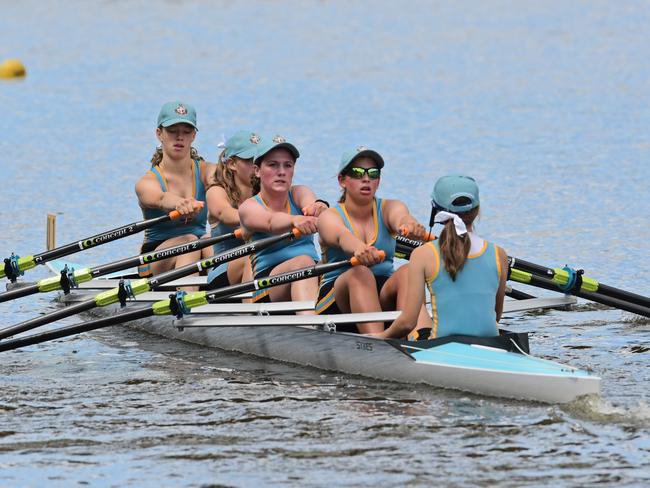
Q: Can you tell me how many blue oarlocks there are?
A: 5